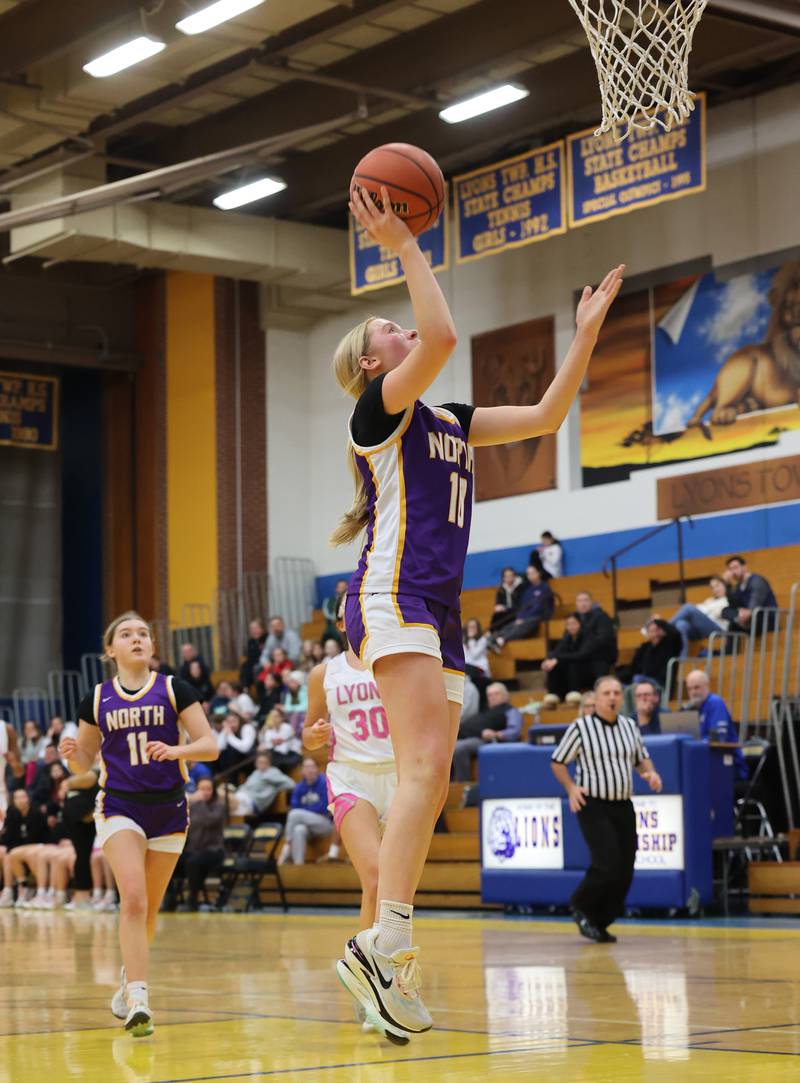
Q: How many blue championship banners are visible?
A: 4